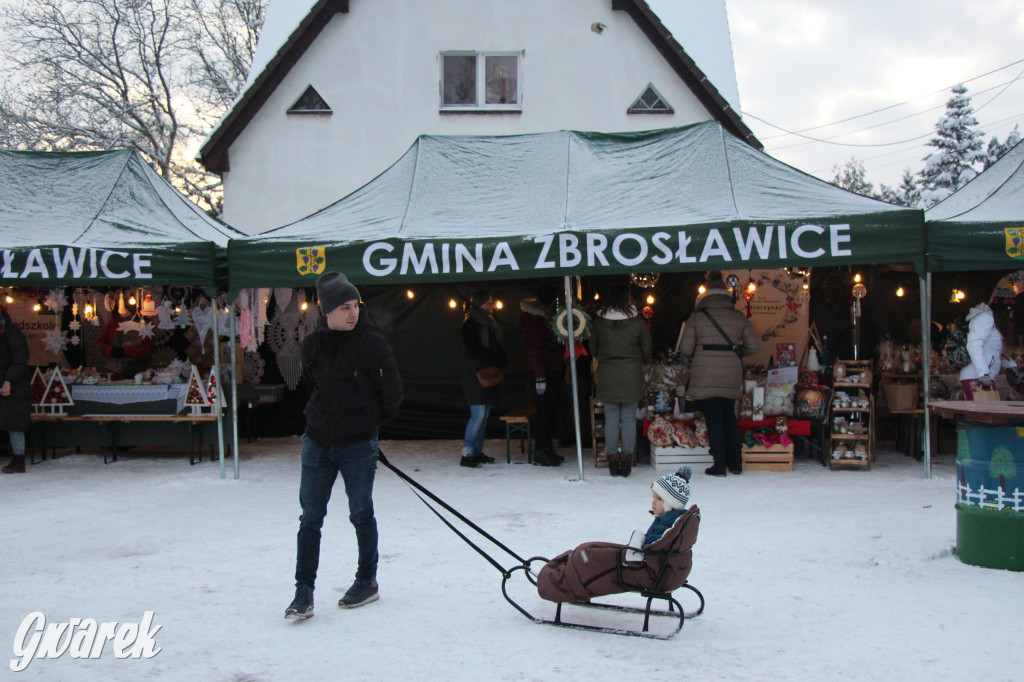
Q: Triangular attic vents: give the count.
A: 2